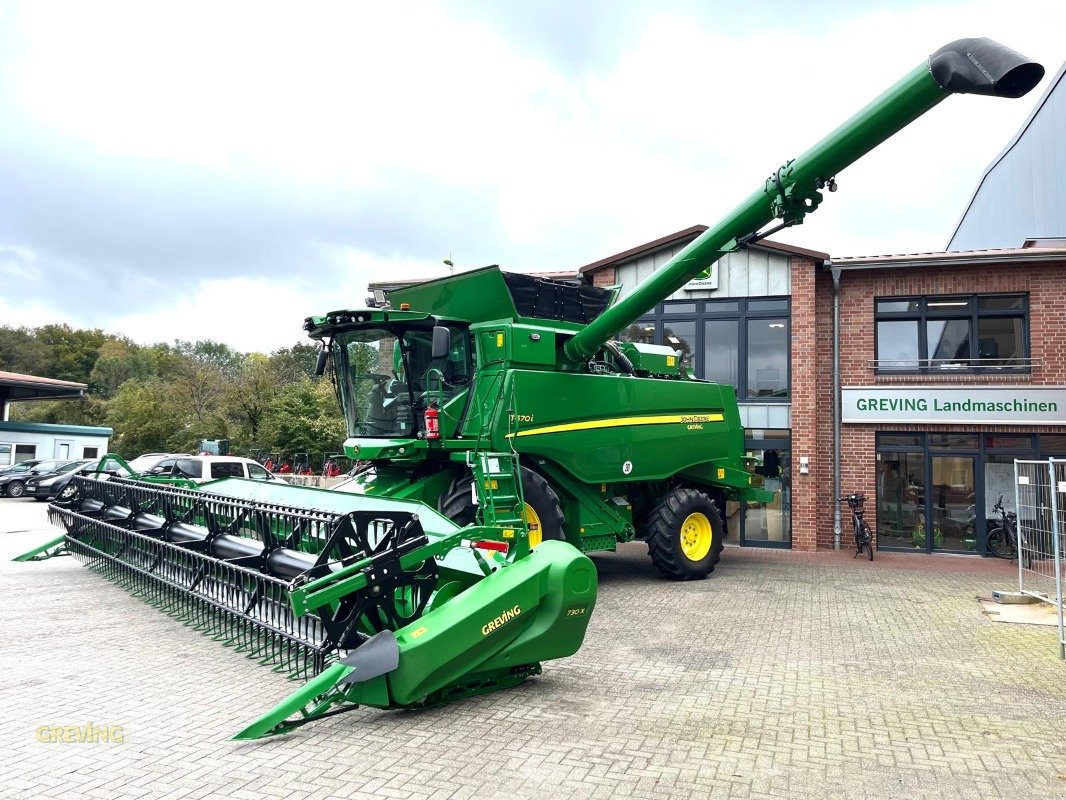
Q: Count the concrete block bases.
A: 1